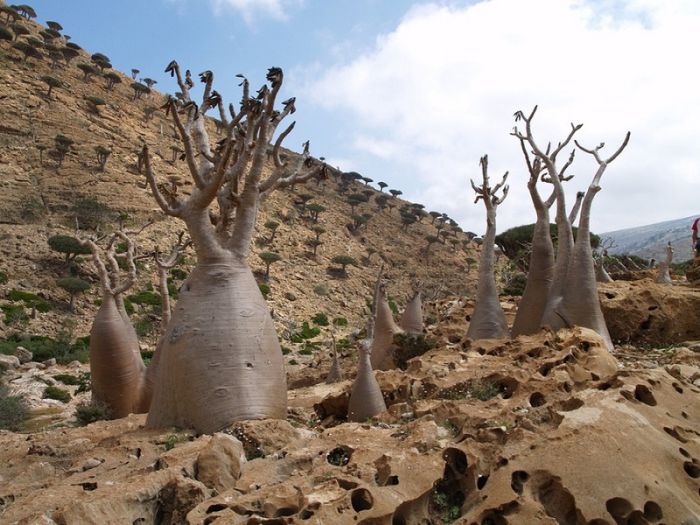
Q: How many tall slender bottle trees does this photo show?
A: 4